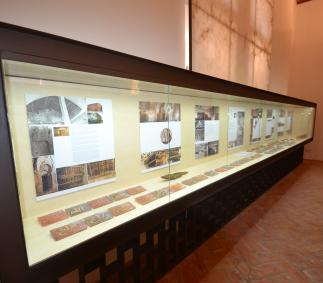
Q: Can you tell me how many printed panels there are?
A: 8